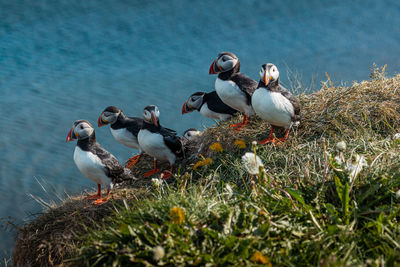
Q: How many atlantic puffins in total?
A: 7